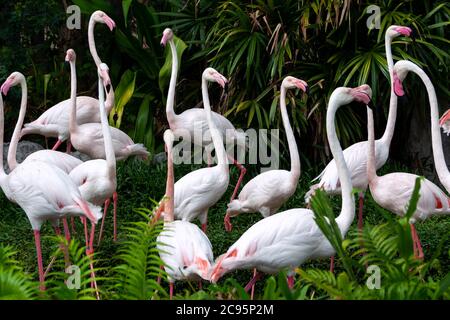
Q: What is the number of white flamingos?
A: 13